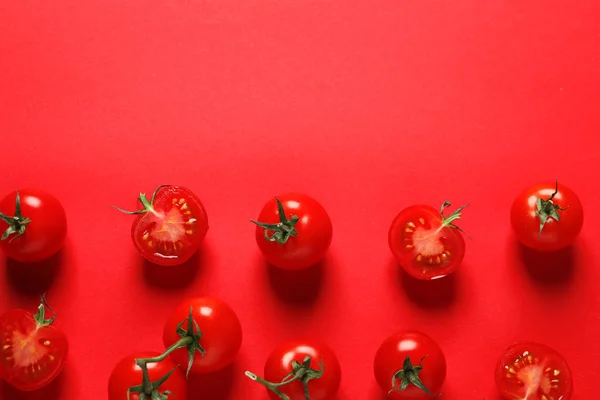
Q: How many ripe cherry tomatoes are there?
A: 11